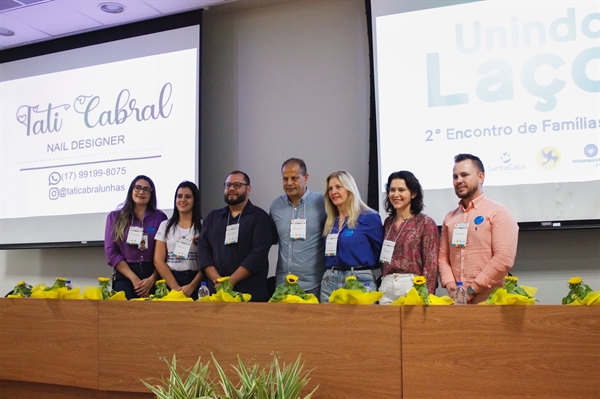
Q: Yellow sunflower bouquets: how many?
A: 10